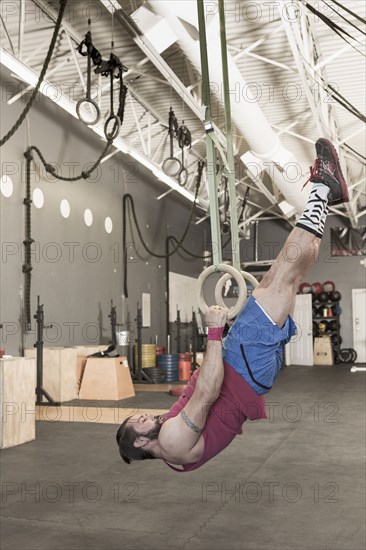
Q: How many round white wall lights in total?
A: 5